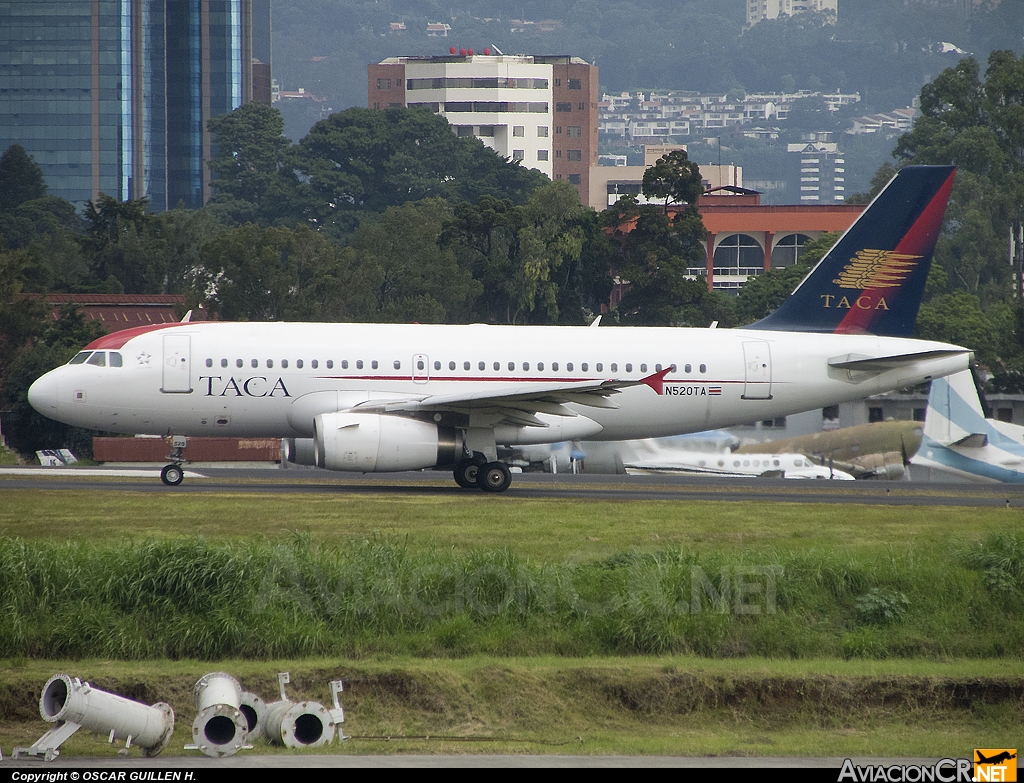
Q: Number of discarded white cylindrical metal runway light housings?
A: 4